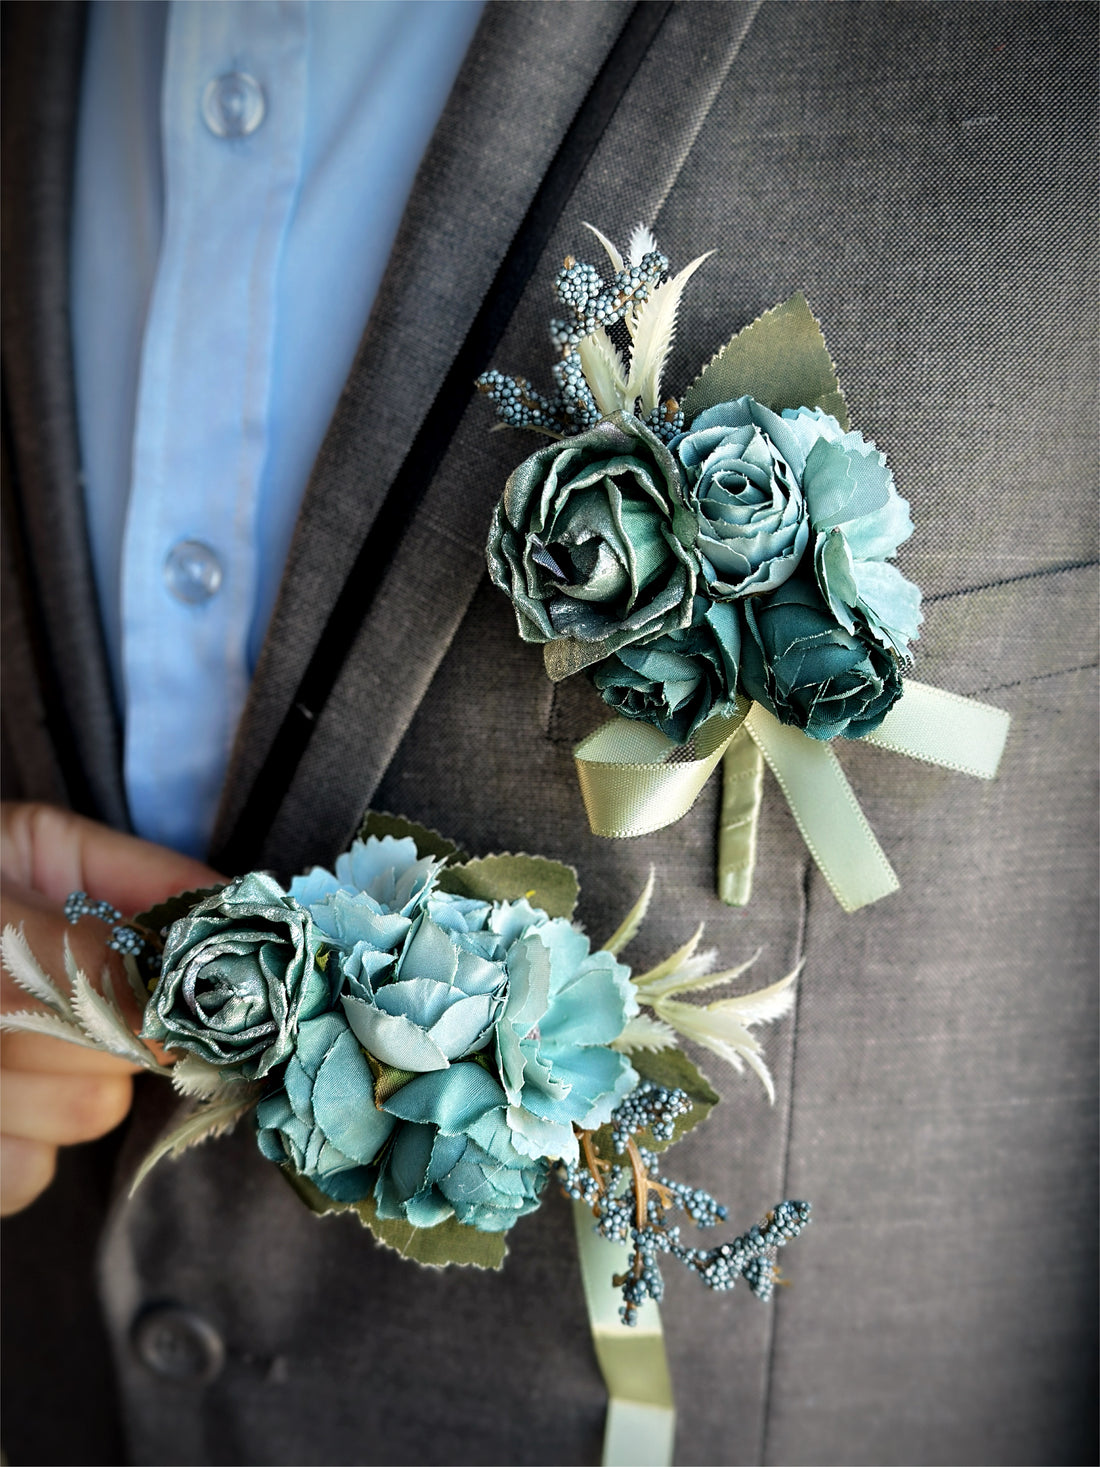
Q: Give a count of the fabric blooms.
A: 11